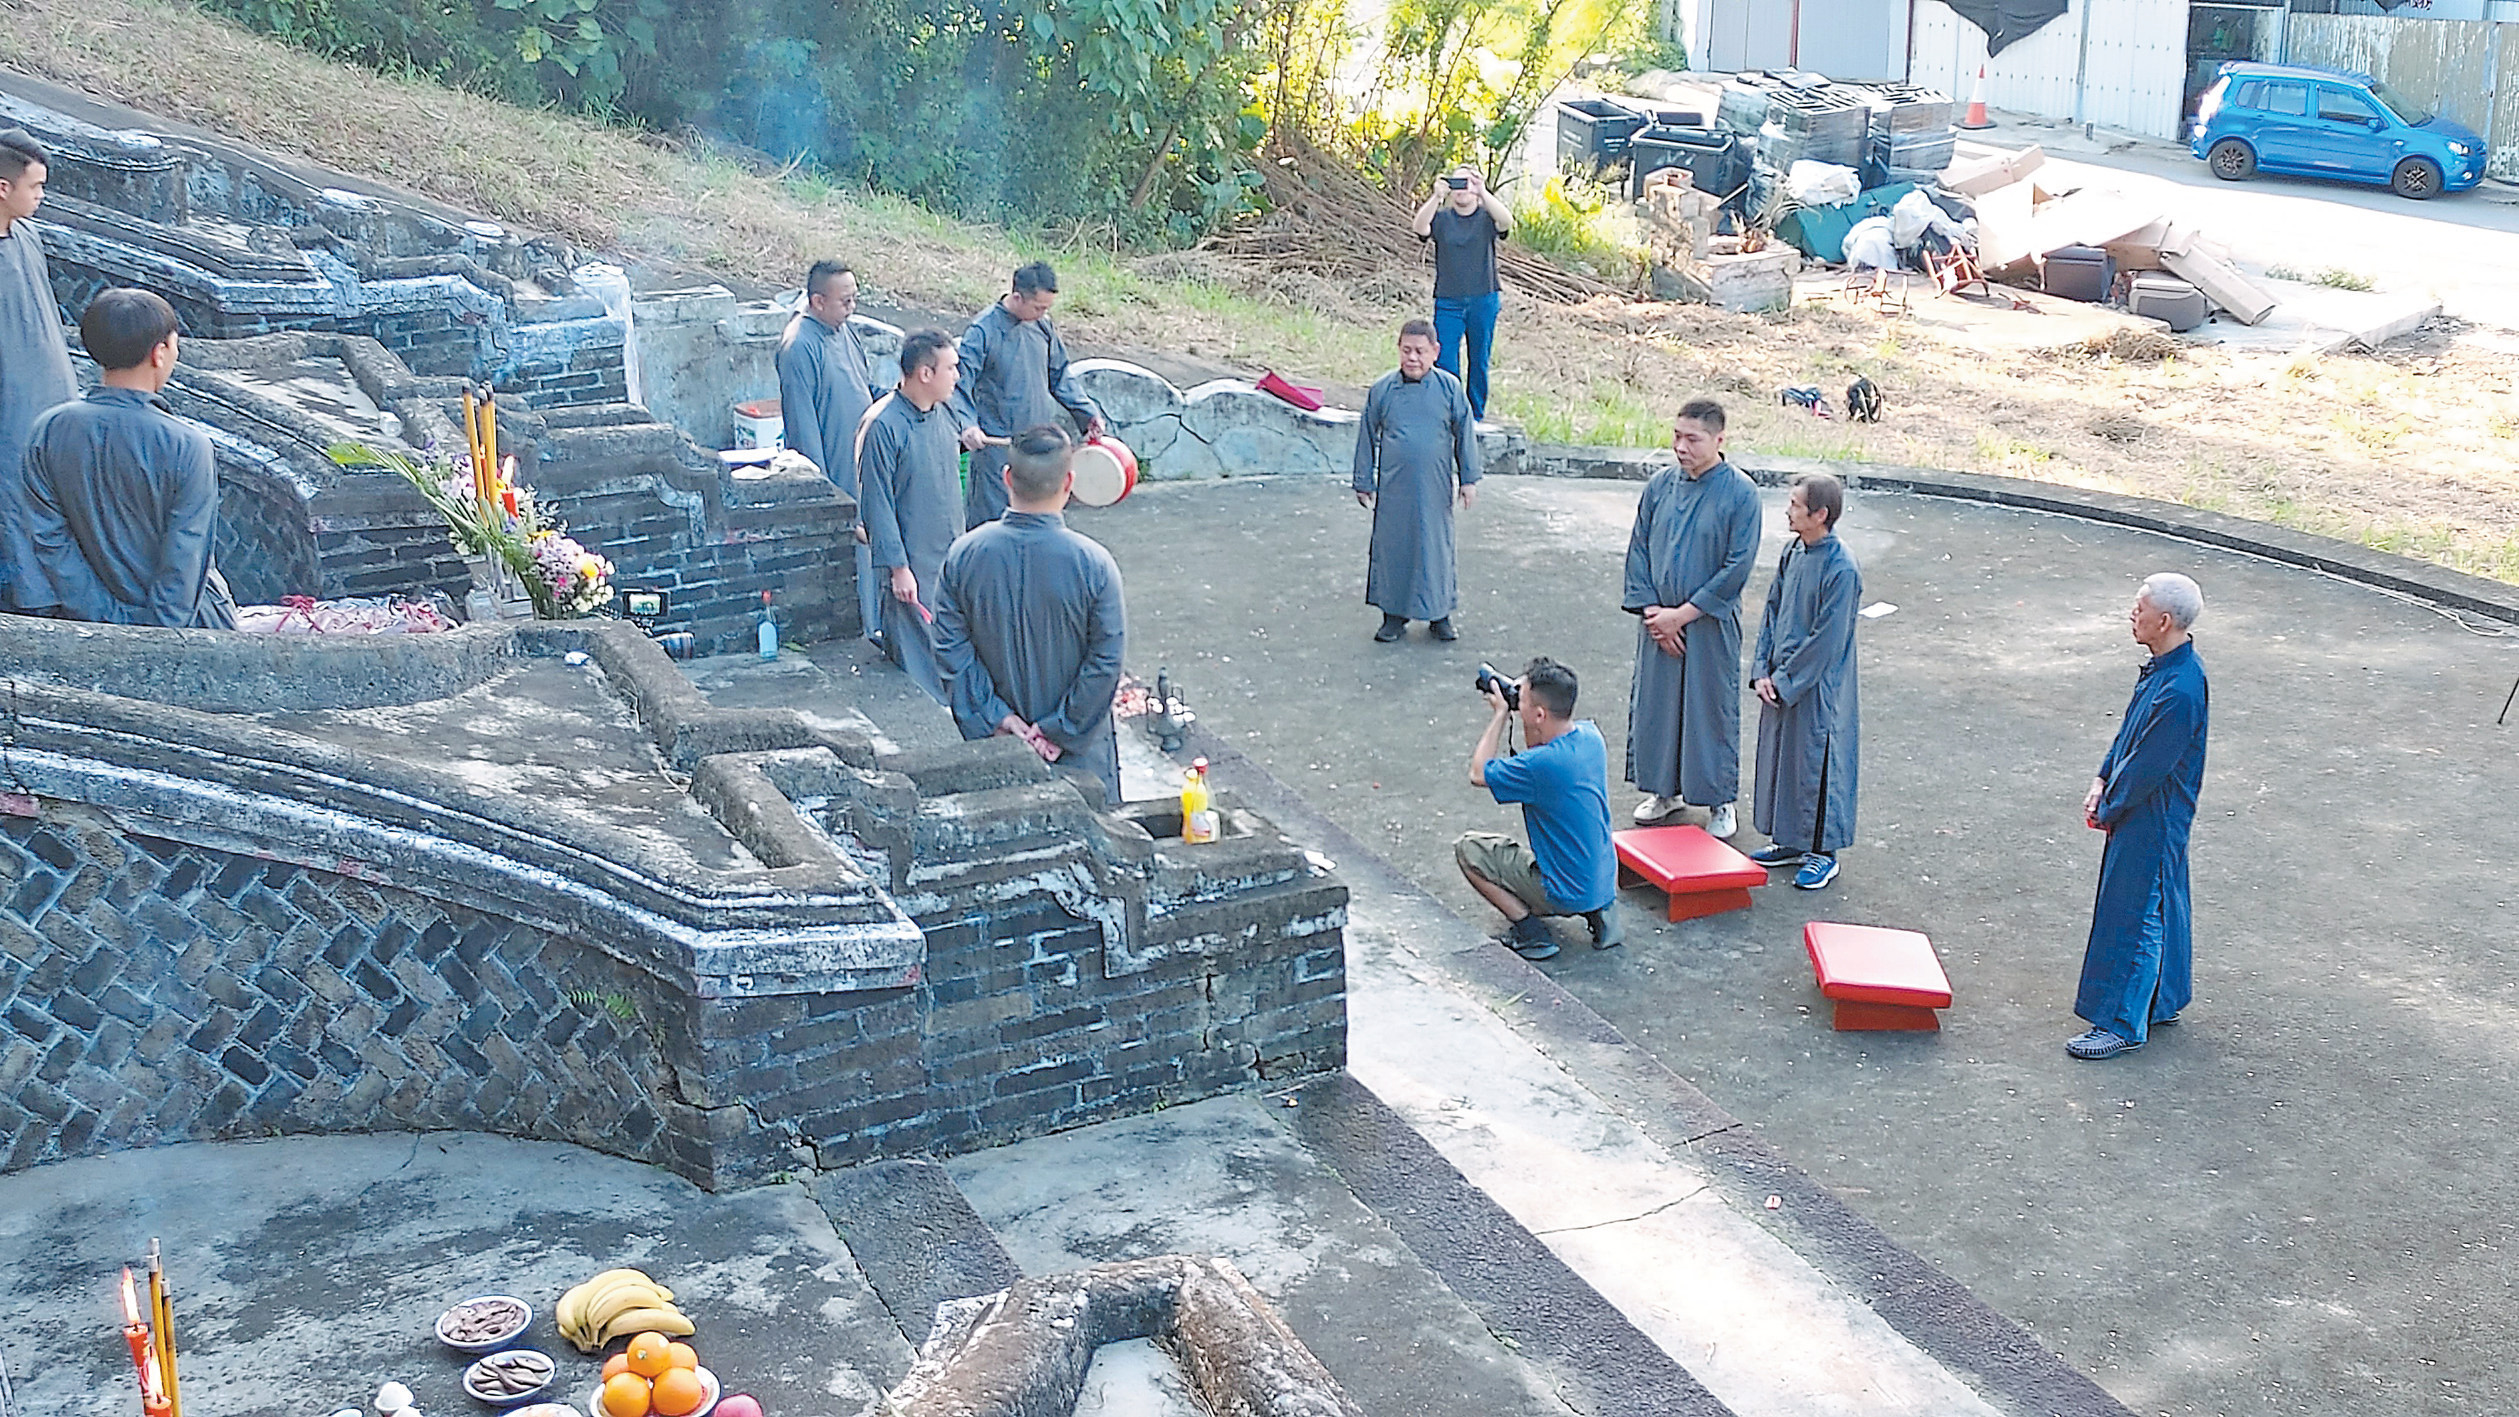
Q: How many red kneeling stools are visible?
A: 2